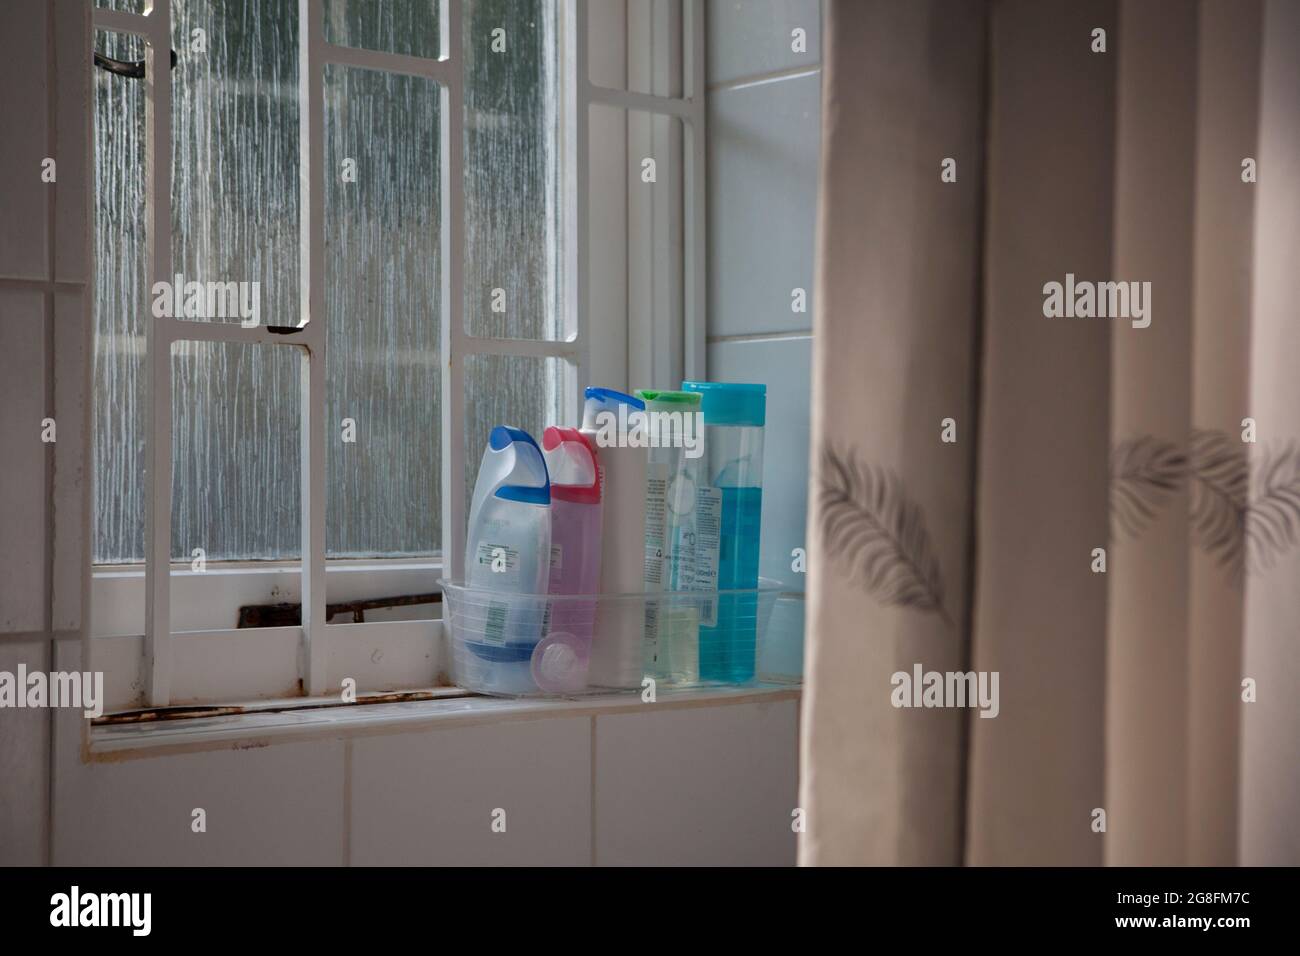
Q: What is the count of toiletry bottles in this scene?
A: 5